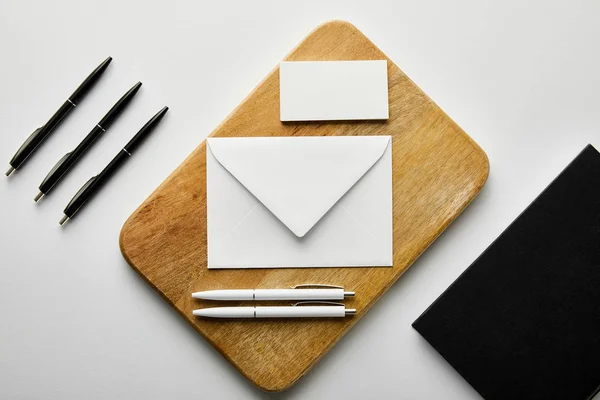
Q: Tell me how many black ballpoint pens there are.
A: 3